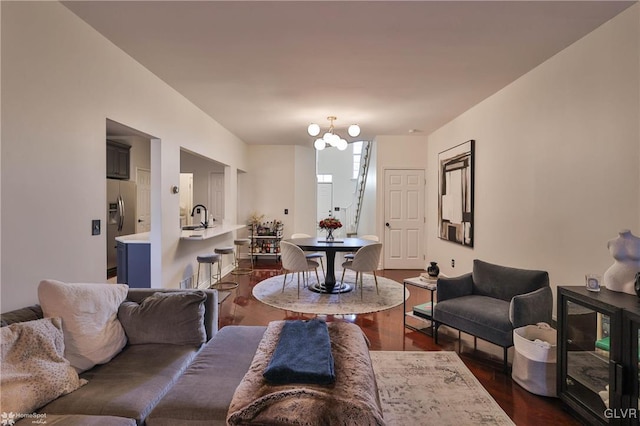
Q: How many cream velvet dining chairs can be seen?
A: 4